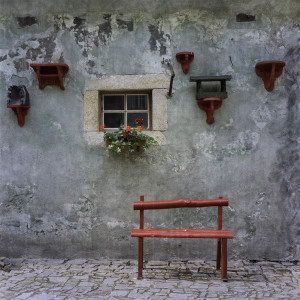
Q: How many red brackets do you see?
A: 5